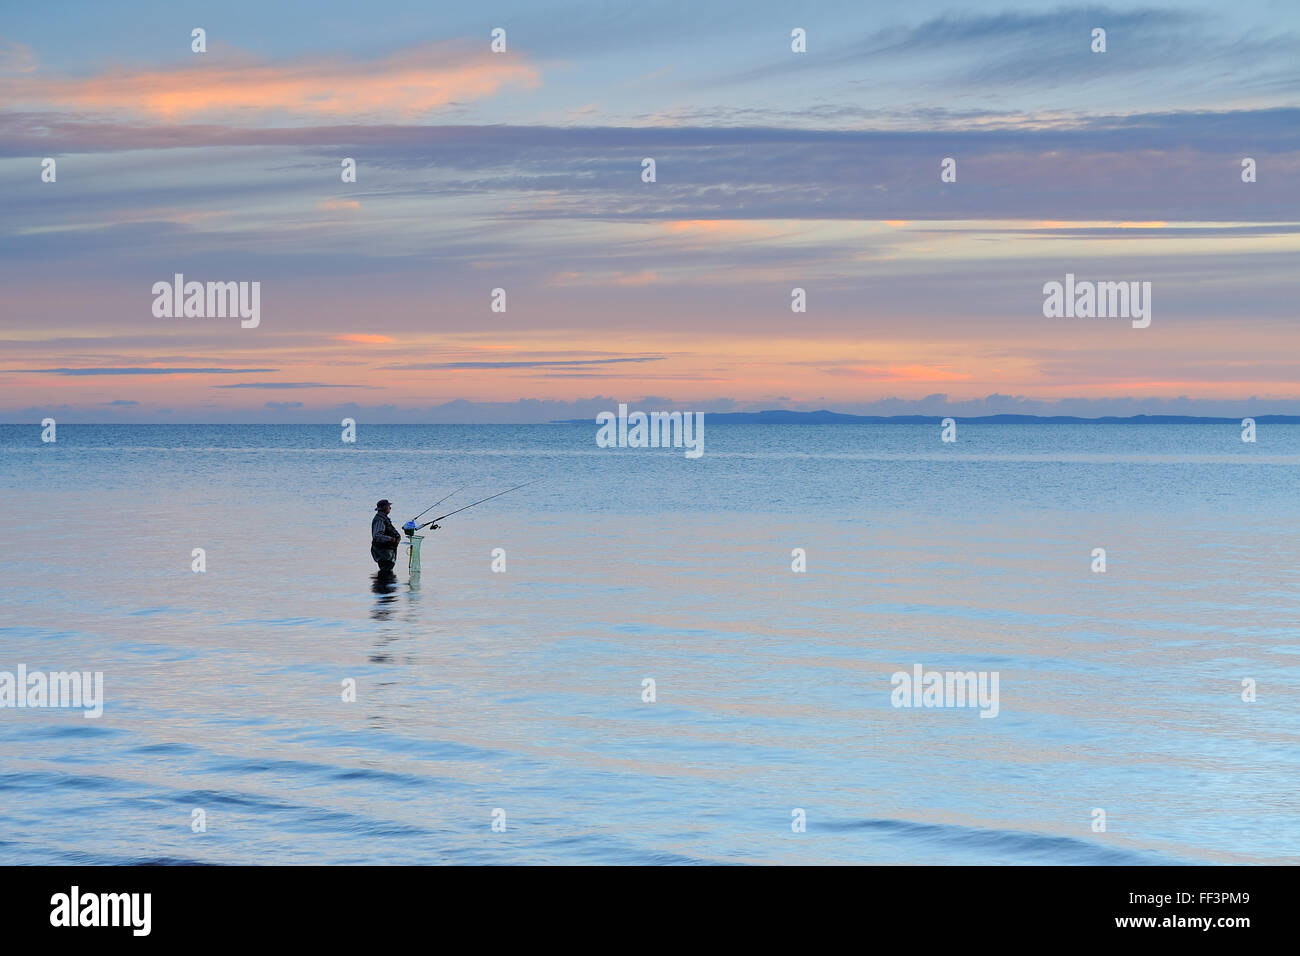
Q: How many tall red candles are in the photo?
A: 0